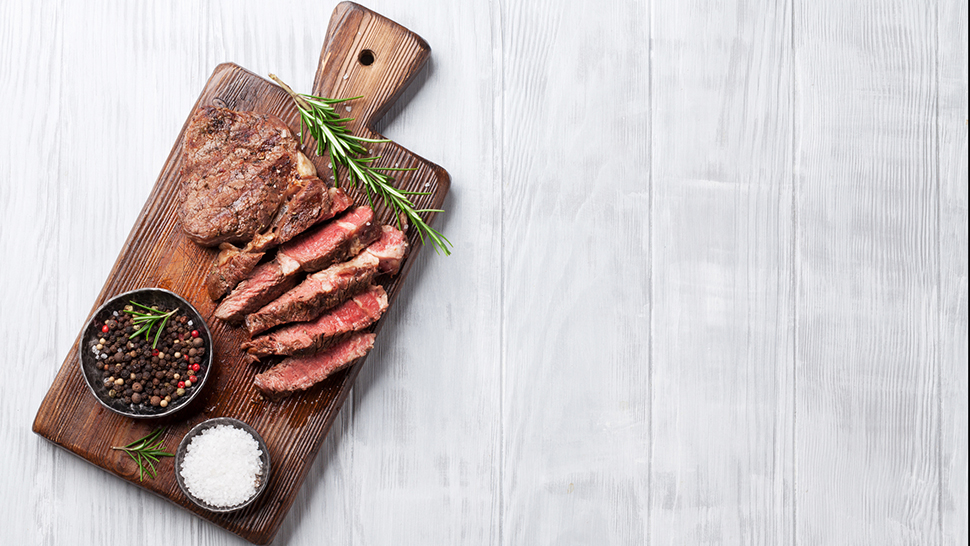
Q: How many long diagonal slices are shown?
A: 4